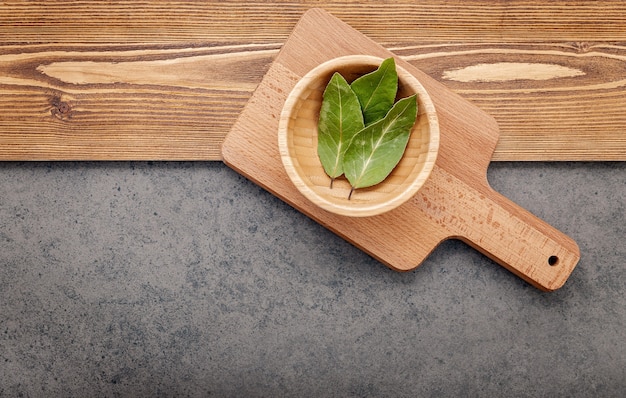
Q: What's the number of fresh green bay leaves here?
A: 3